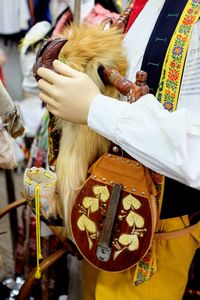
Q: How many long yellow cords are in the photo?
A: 2